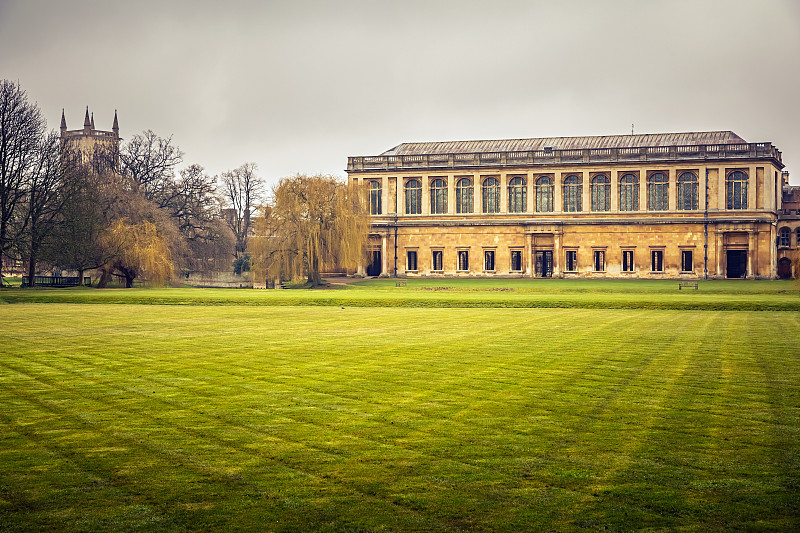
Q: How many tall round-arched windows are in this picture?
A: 13